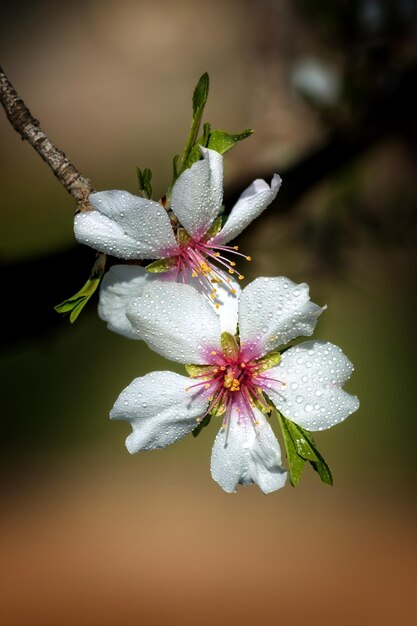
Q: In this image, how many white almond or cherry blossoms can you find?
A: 2